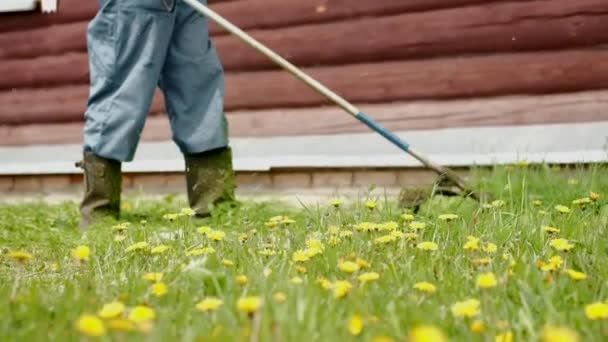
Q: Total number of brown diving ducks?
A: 0